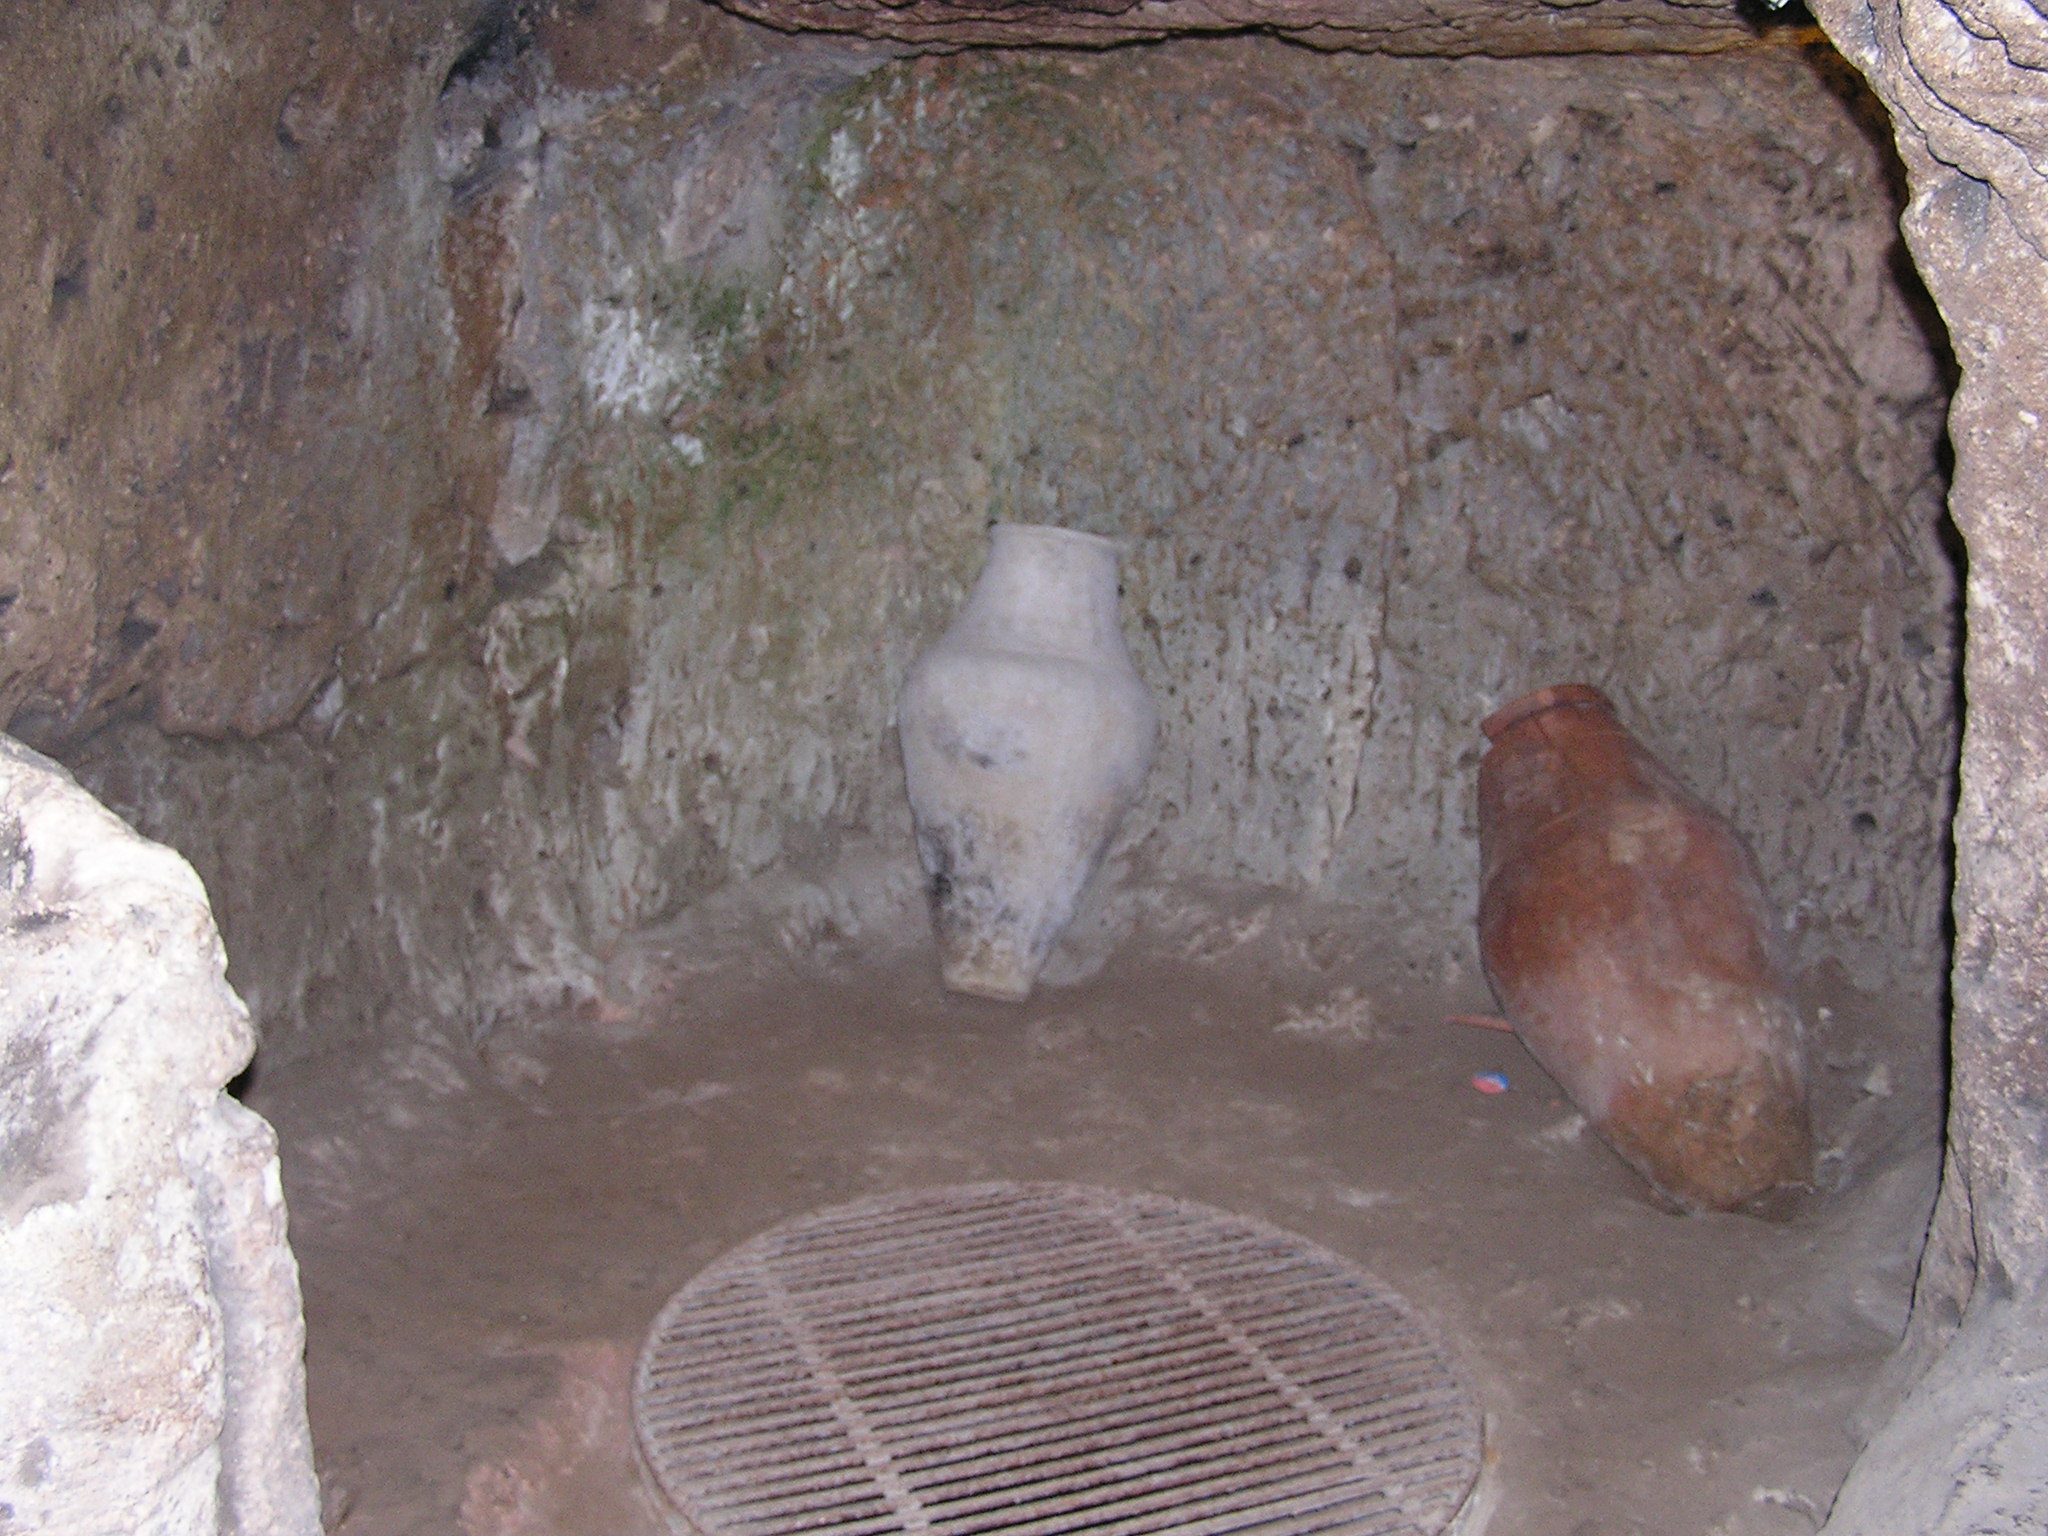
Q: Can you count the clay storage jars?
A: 2